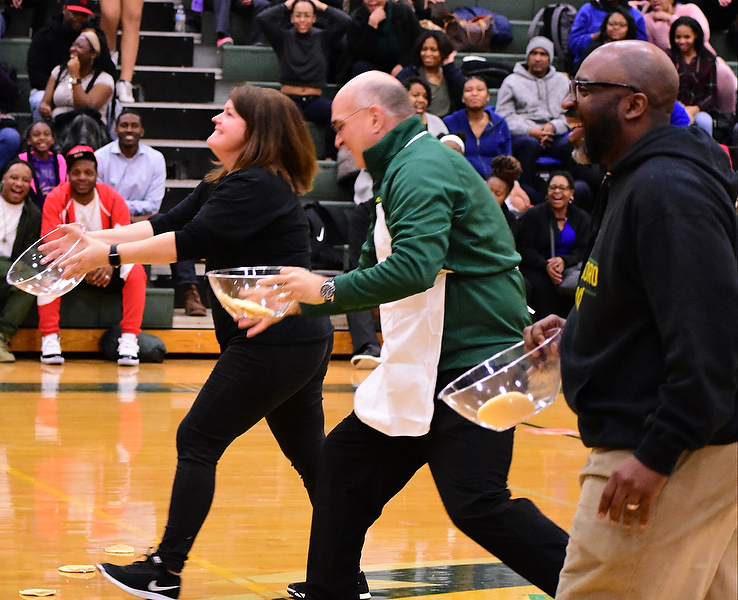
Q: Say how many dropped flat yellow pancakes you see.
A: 3